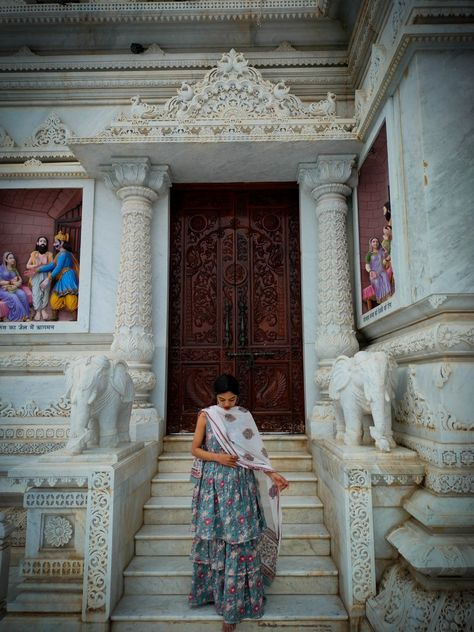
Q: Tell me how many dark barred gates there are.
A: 1